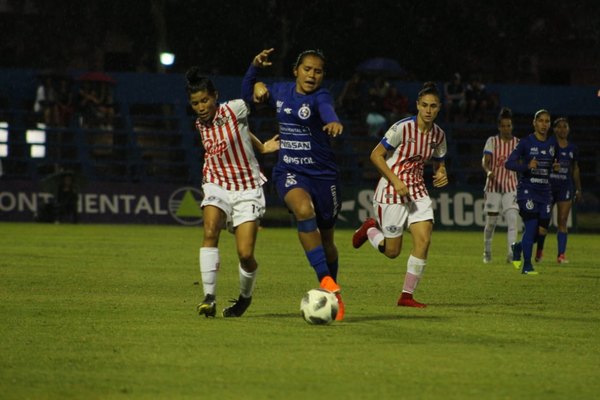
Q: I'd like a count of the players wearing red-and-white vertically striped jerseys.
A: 3